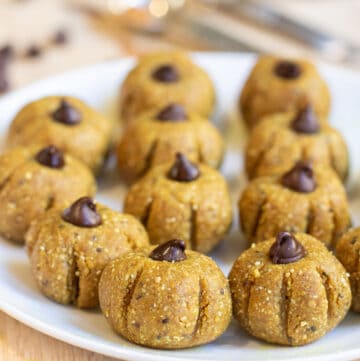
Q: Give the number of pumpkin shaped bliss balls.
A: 12